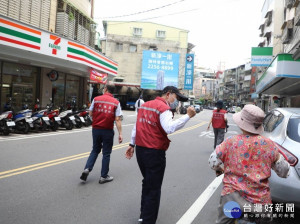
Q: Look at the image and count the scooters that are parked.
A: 7